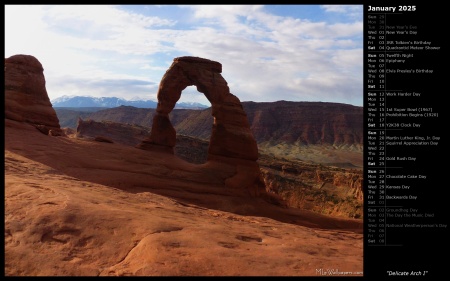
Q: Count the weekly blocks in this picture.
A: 6